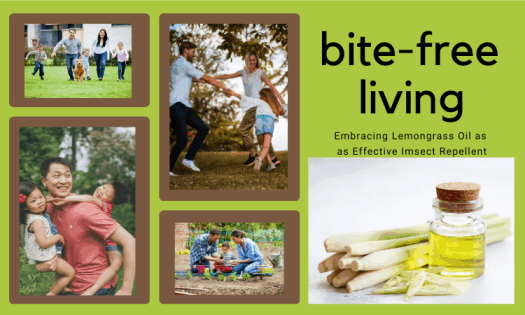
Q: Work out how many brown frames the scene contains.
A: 4